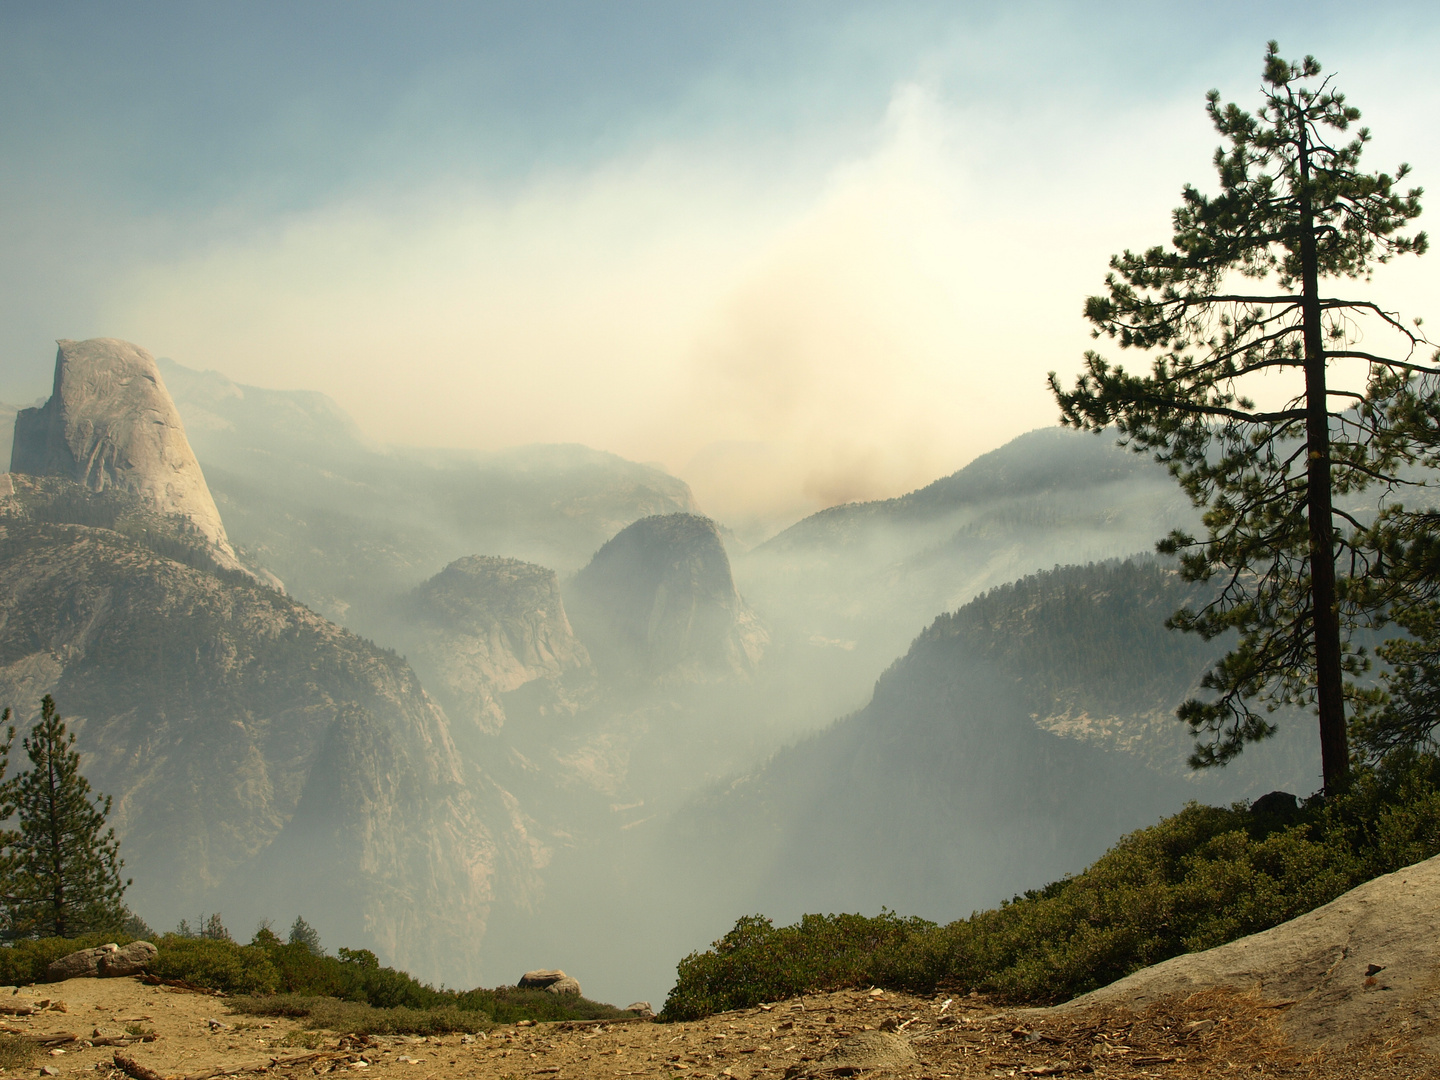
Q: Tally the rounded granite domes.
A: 3